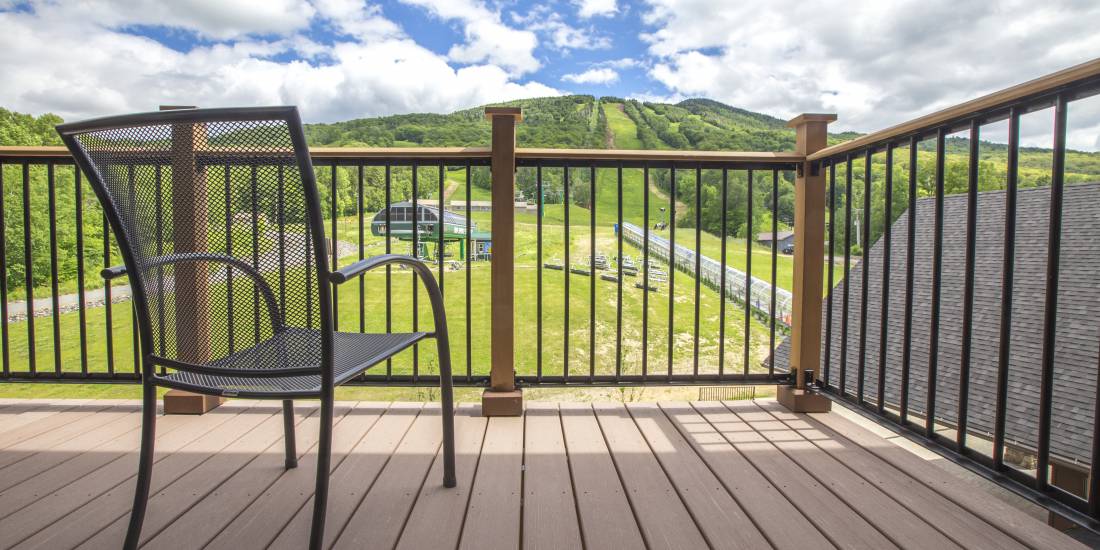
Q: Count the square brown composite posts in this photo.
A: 3